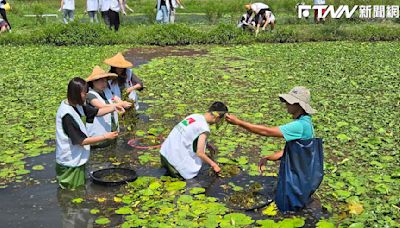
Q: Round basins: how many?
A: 3